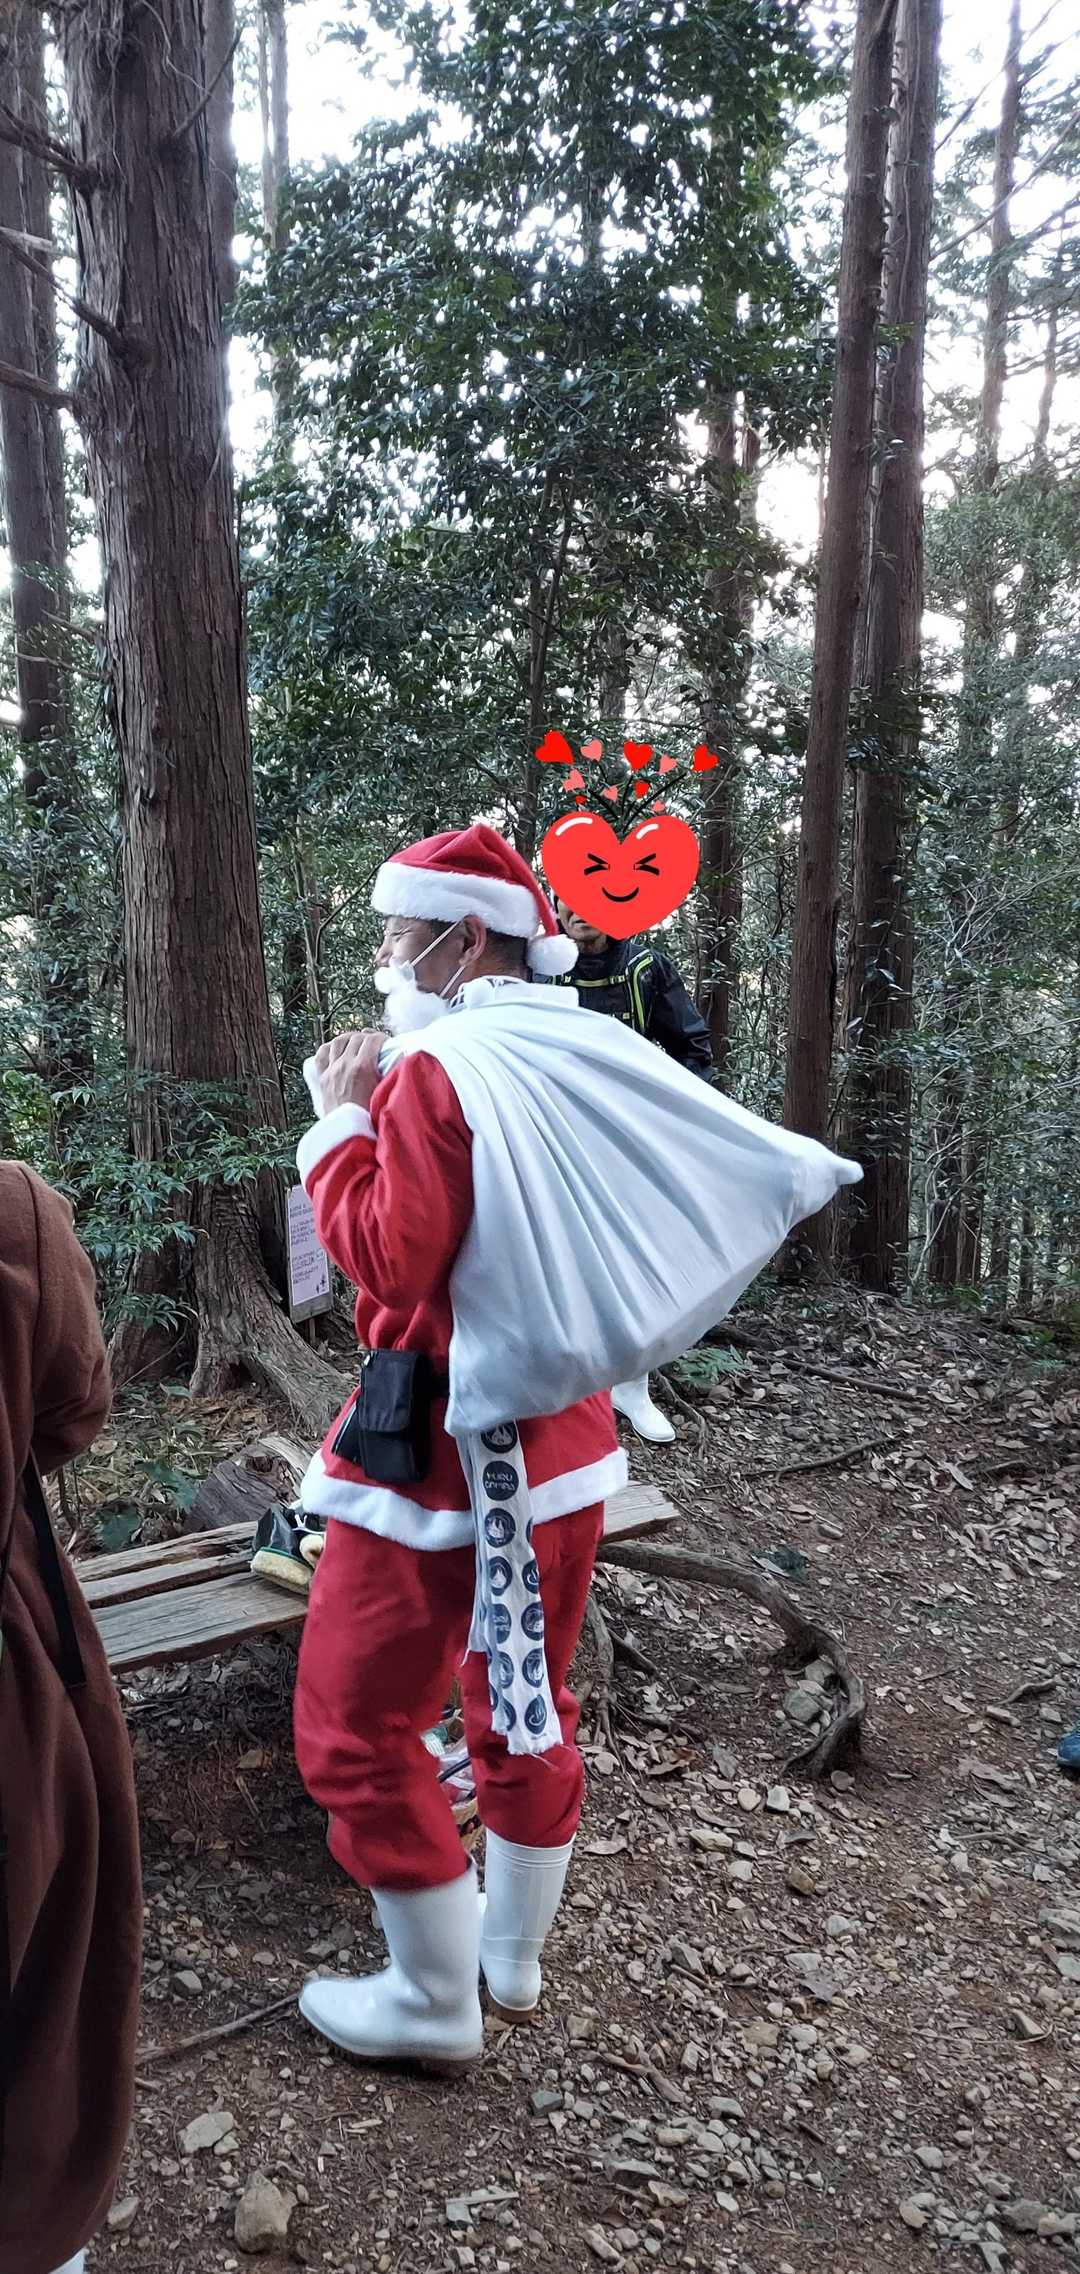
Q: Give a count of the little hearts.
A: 10